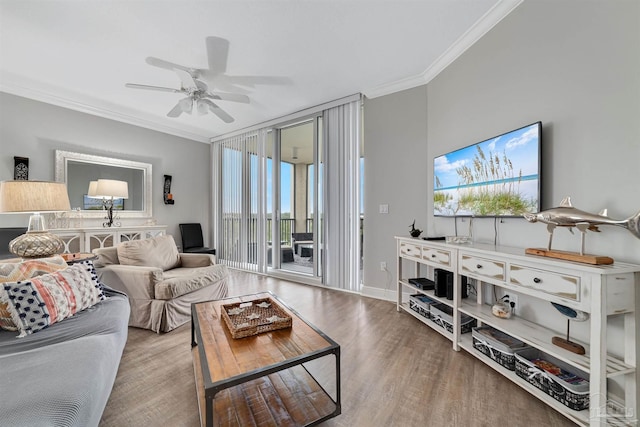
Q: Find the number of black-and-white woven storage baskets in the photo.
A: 4